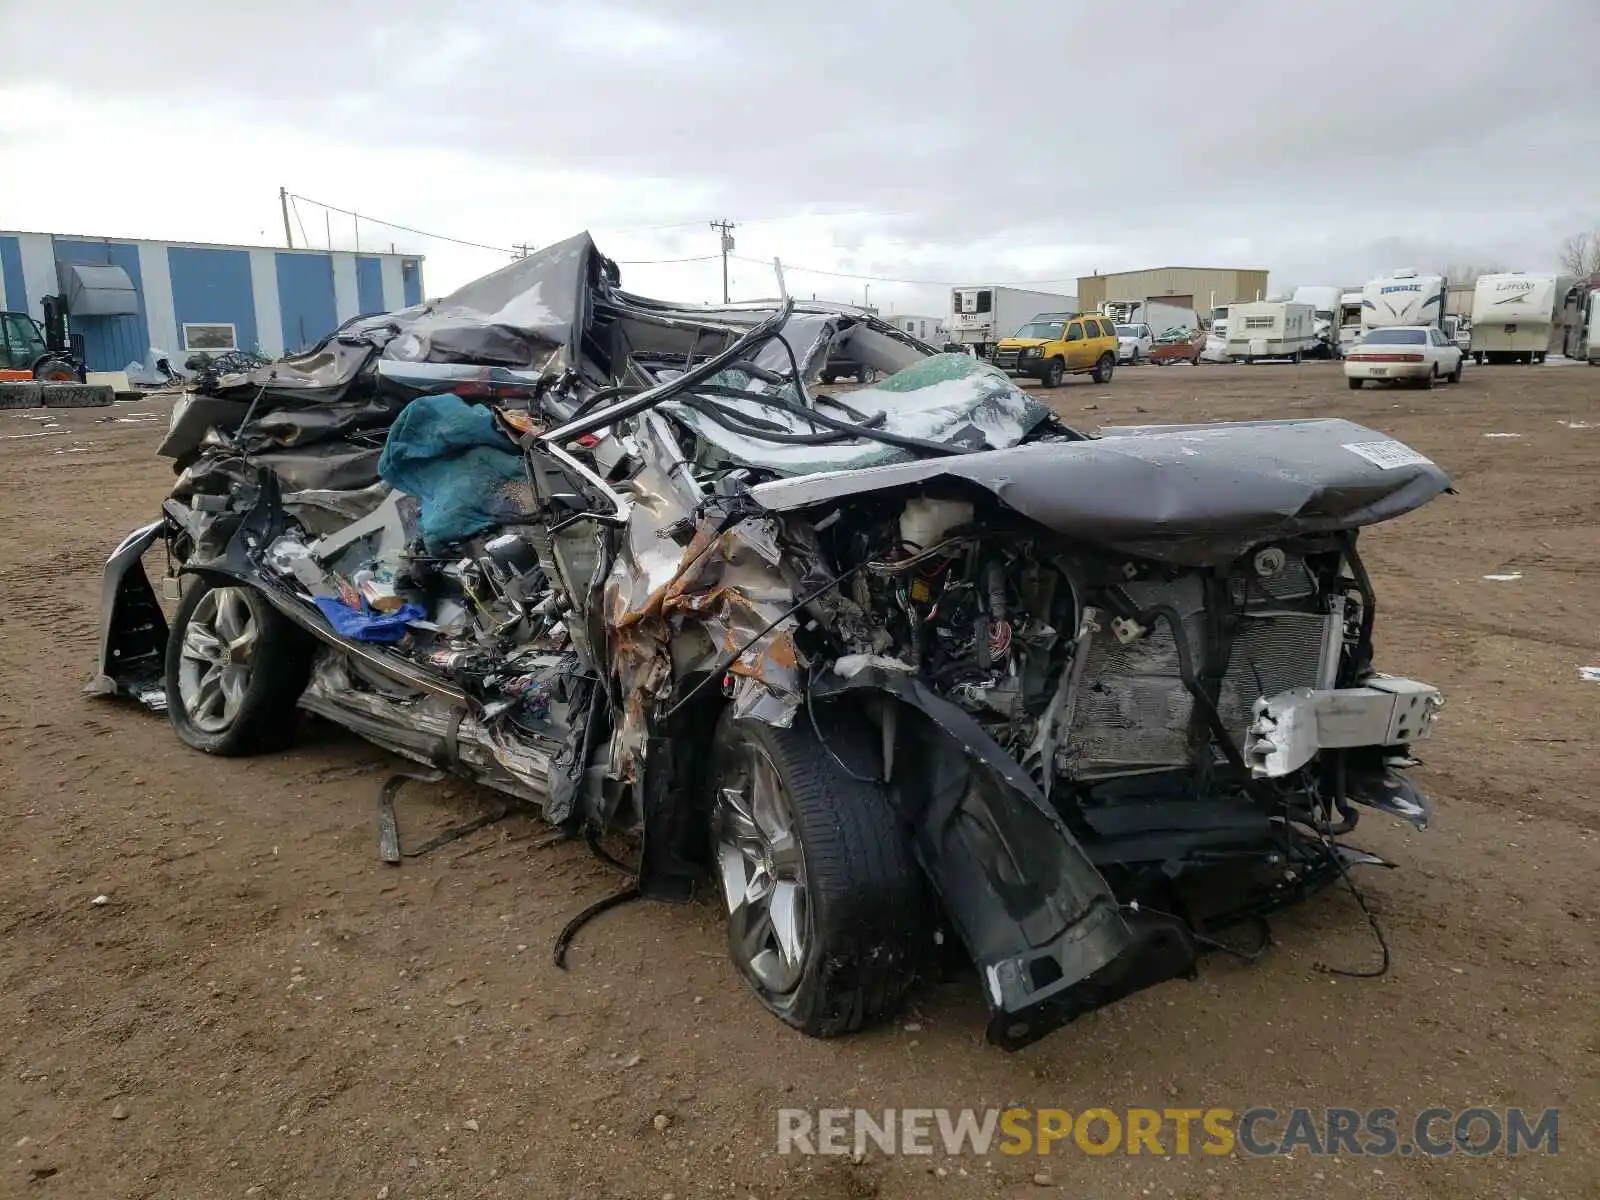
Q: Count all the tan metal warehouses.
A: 1